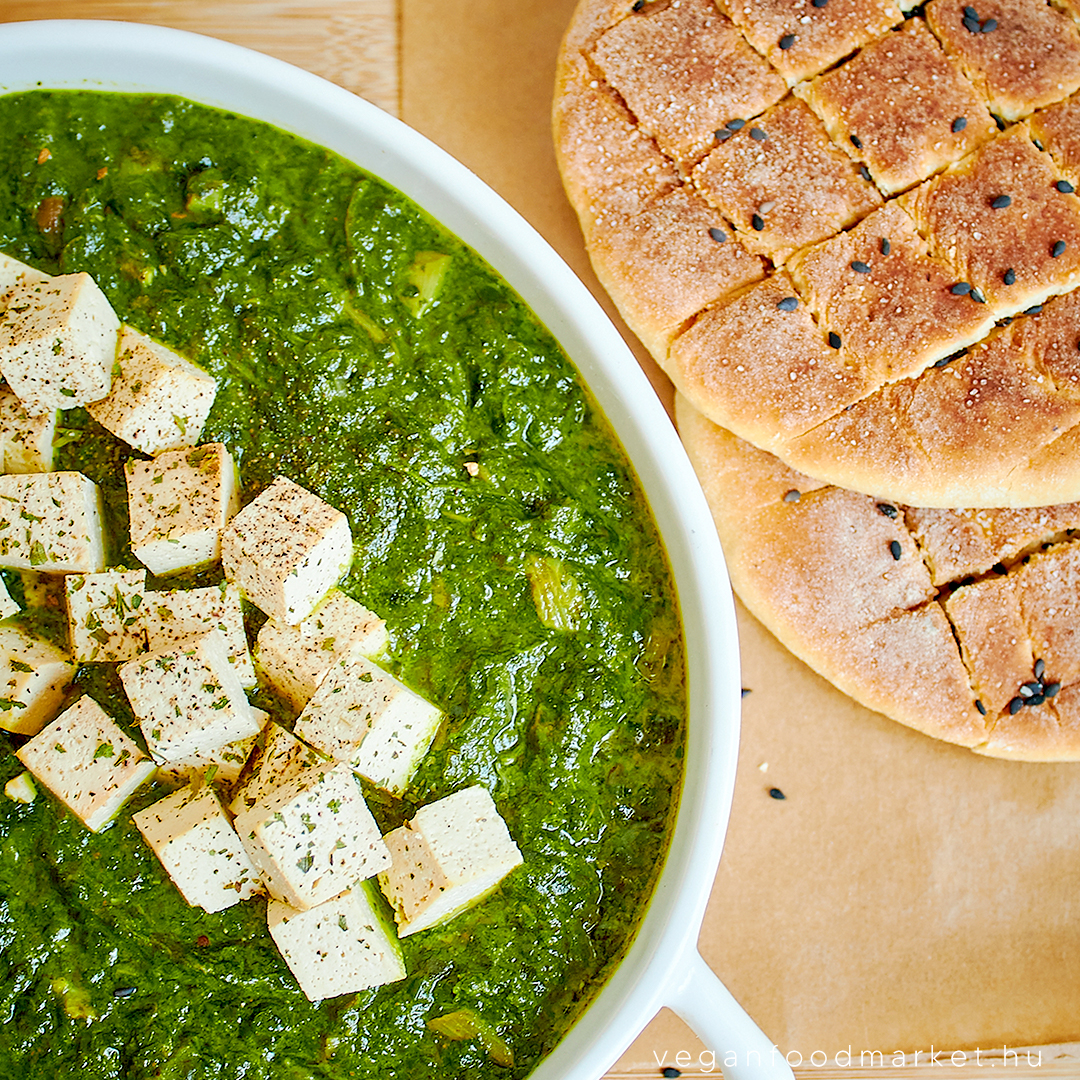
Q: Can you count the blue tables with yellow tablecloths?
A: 0